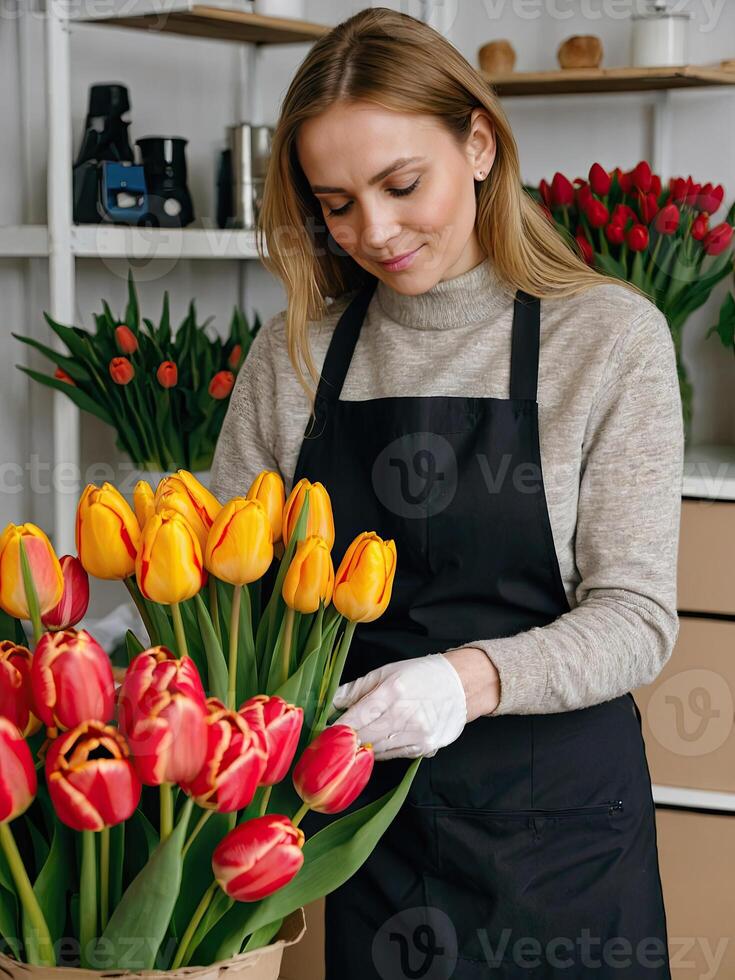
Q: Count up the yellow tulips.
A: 10